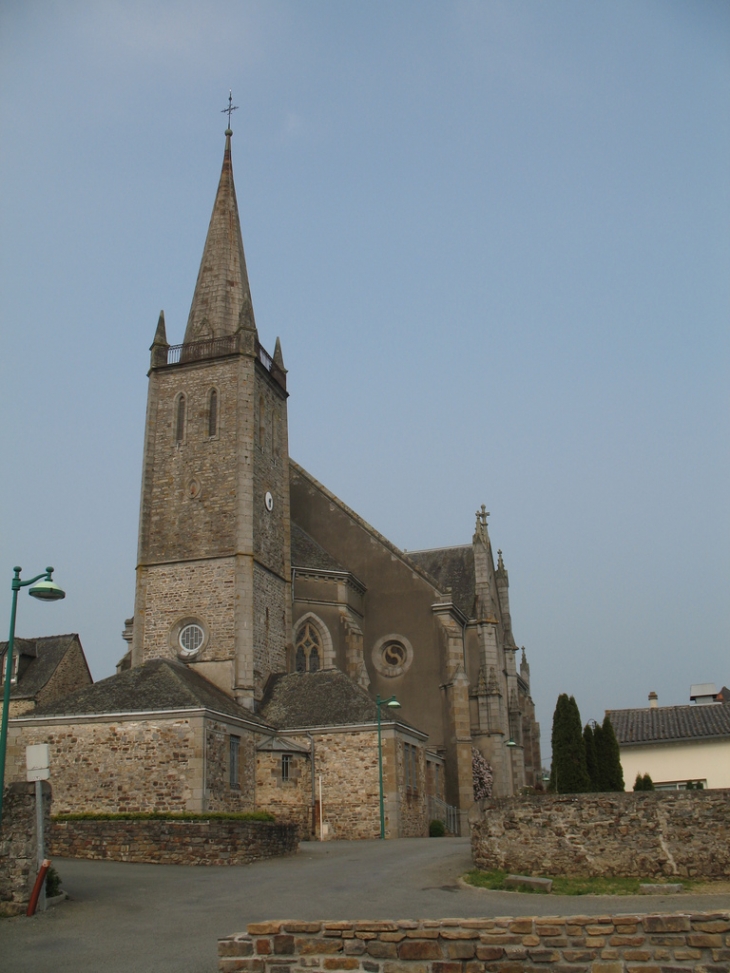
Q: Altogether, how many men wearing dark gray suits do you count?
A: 0